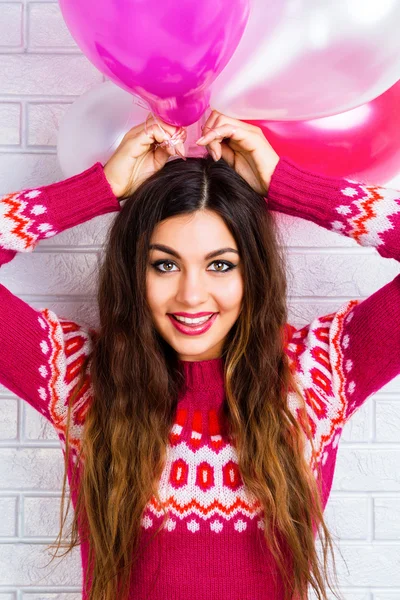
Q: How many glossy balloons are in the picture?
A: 4